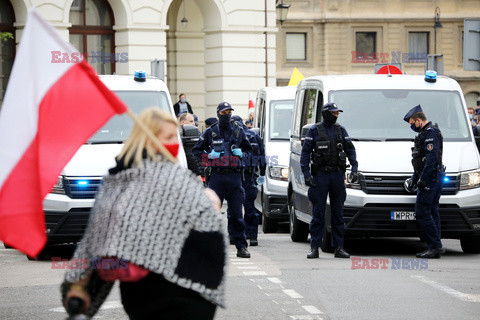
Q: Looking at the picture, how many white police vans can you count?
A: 3